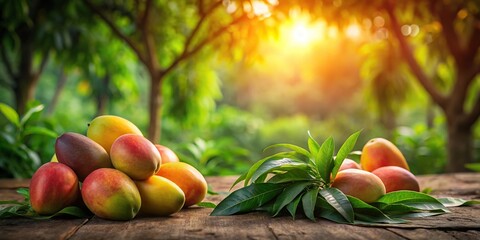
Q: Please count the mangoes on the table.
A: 12